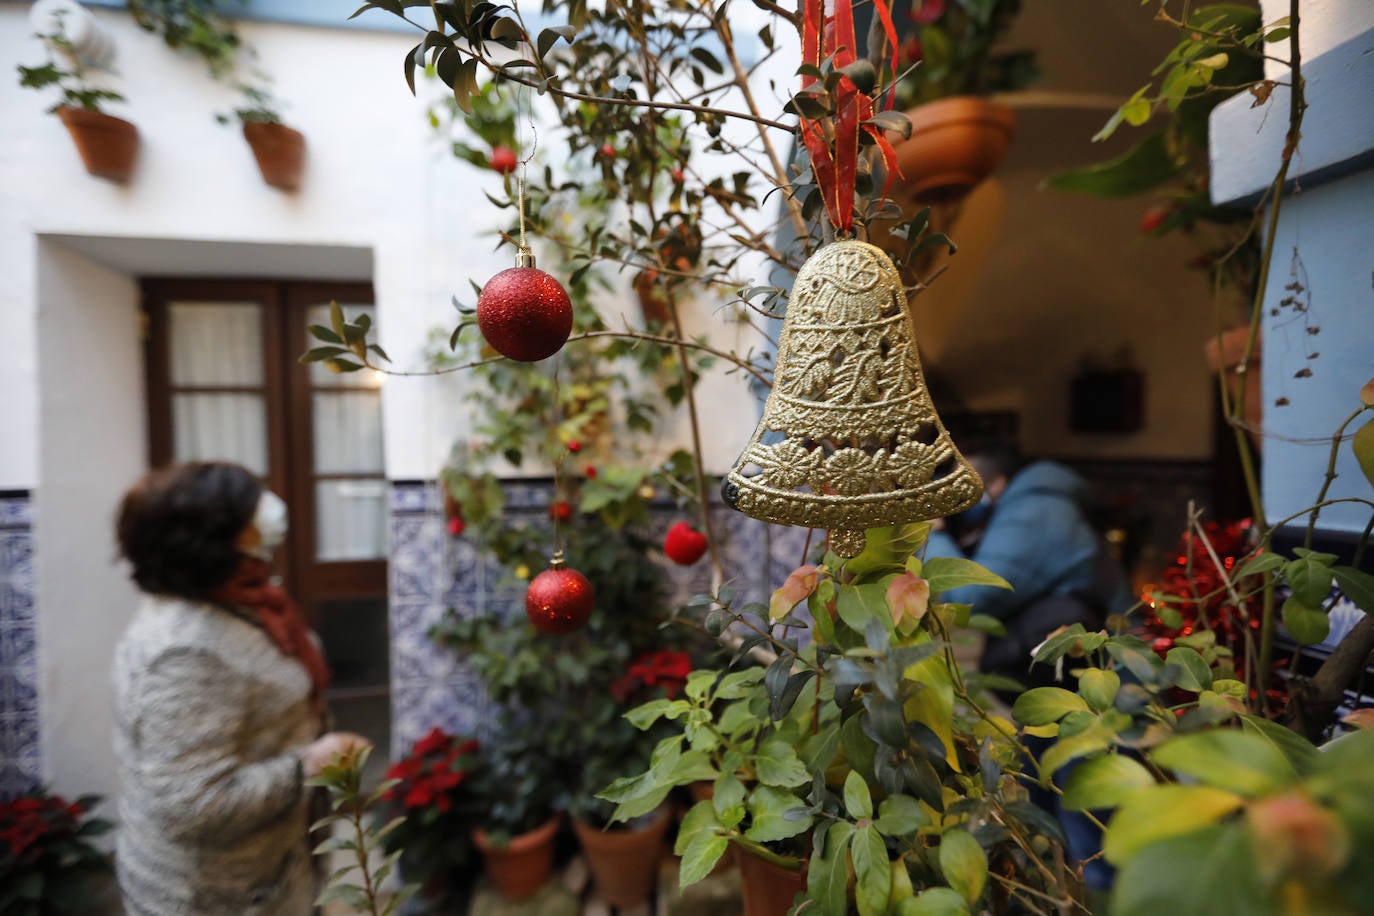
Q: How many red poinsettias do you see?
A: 3